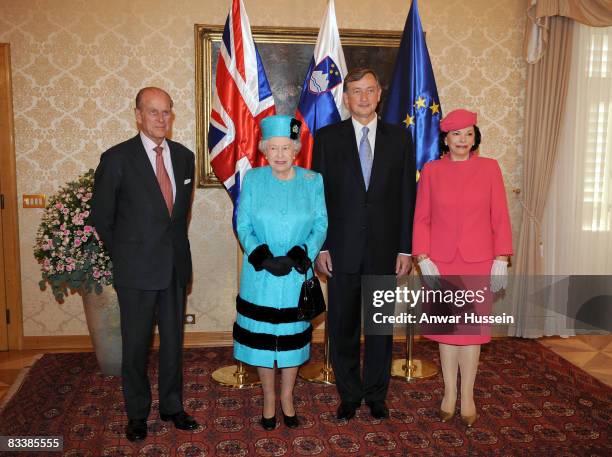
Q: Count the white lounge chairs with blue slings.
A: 0